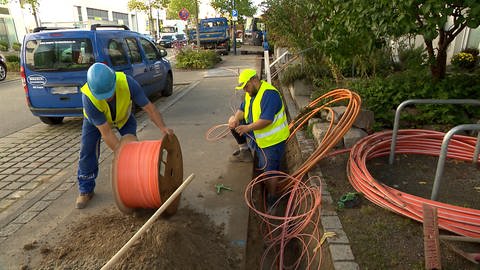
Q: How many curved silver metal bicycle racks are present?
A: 2